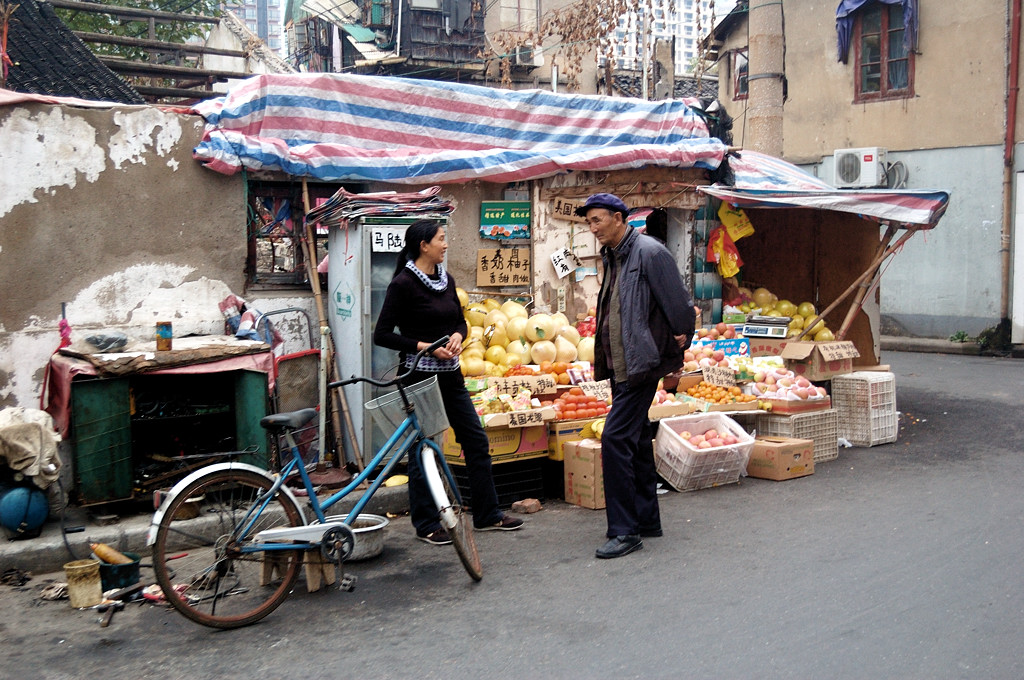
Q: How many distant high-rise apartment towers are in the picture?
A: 2